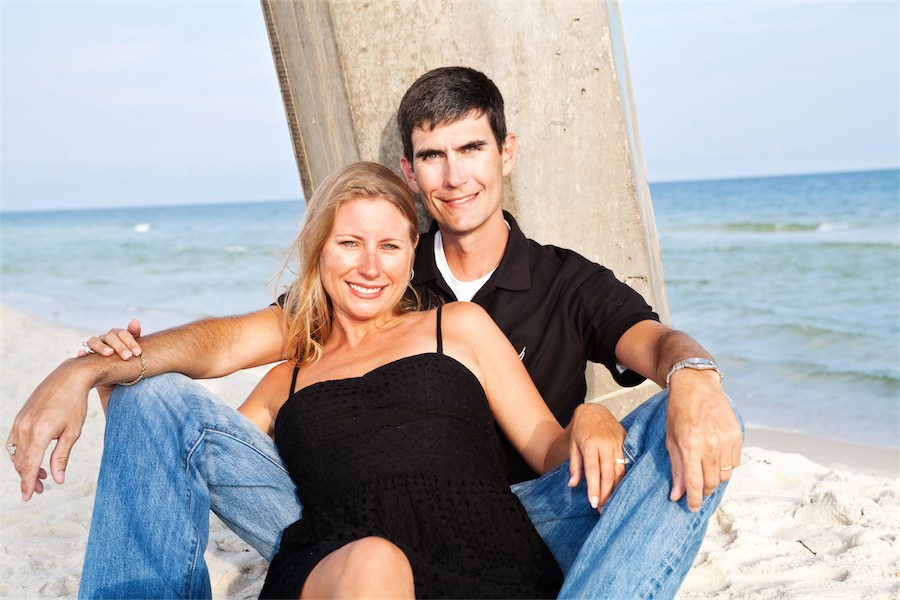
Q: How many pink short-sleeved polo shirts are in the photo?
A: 0